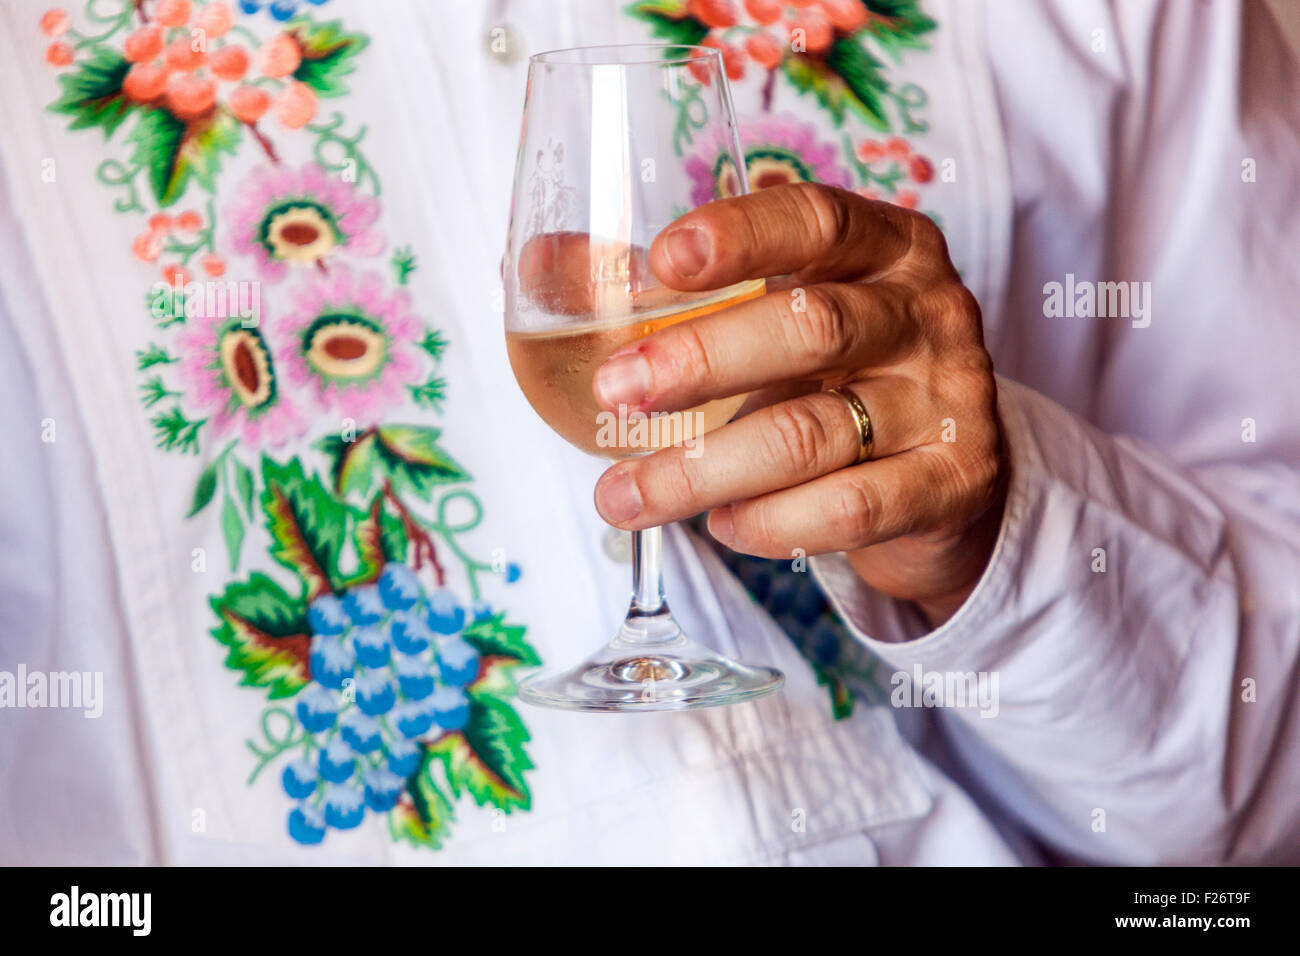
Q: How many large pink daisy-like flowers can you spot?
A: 4